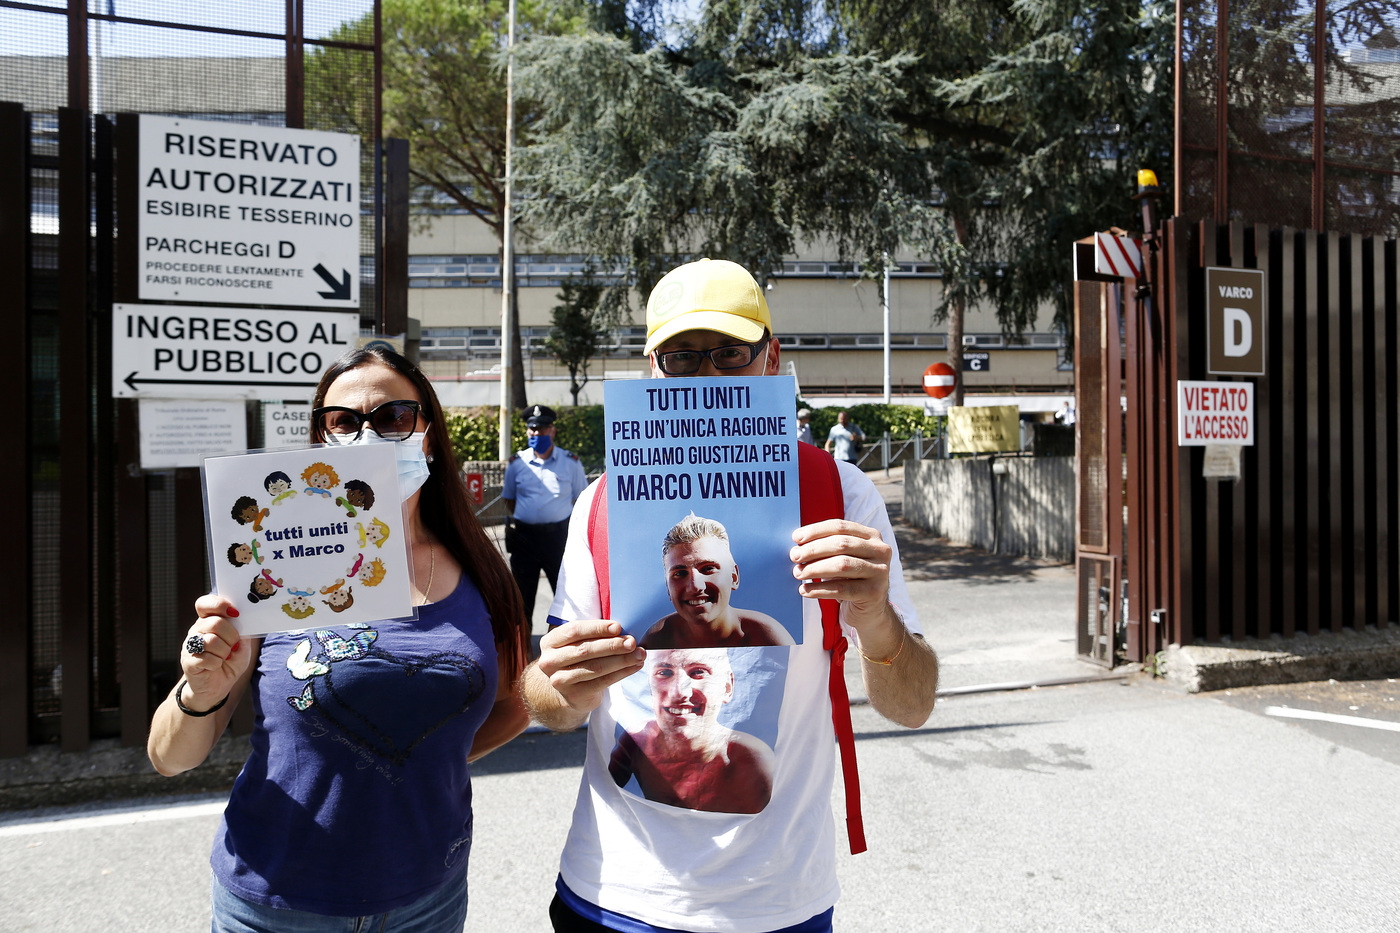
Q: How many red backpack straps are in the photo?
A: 2